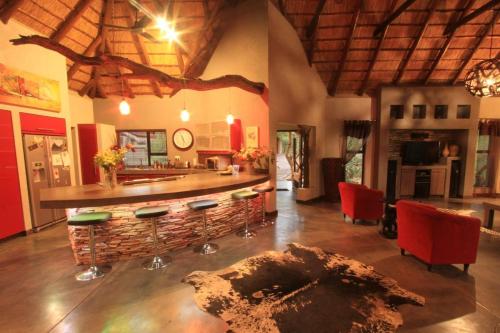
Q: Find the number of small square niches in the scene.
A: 4